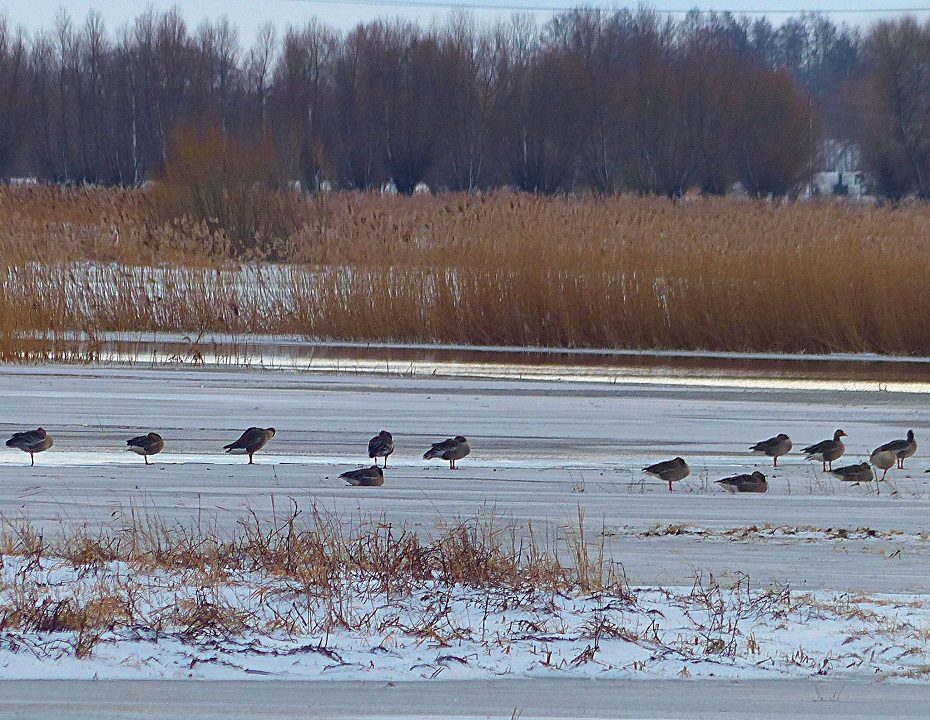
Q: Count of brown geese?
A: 13